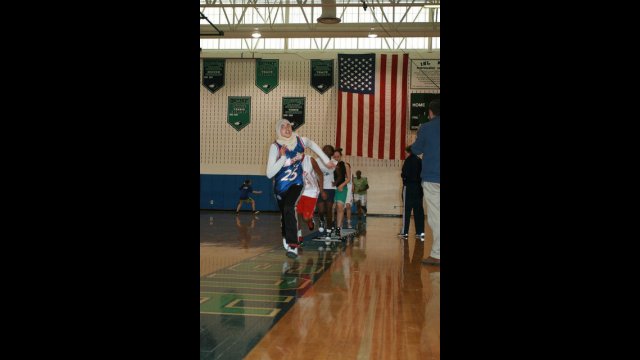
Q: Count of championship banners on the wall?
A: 5